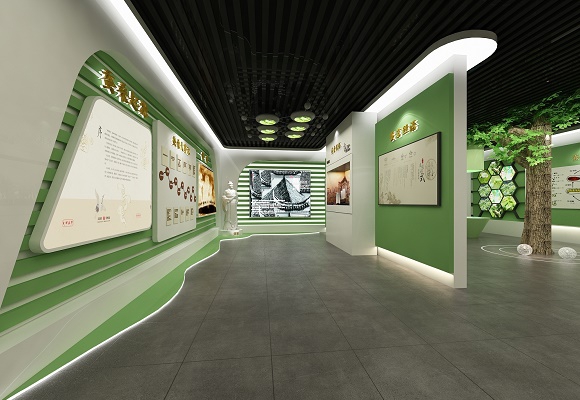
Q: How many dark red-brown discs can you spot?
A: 11